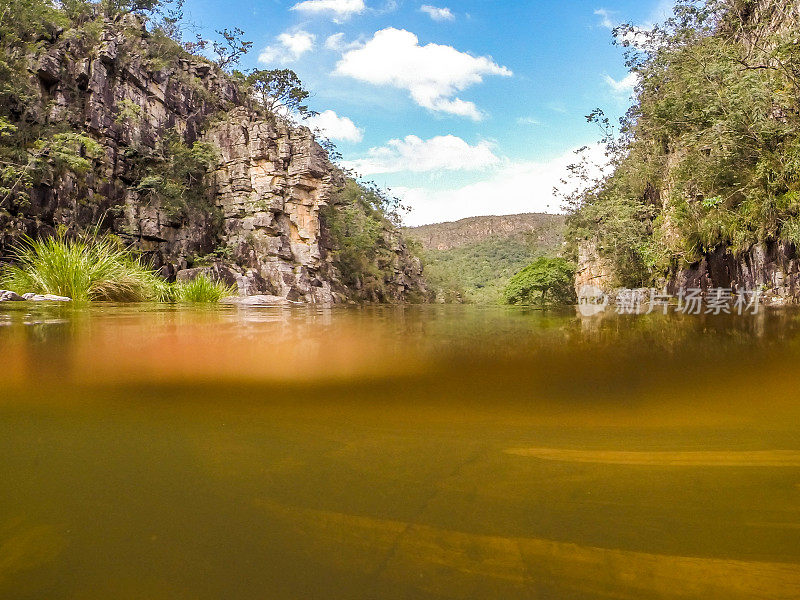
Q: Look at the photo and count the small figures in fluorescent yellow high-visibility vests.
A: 0